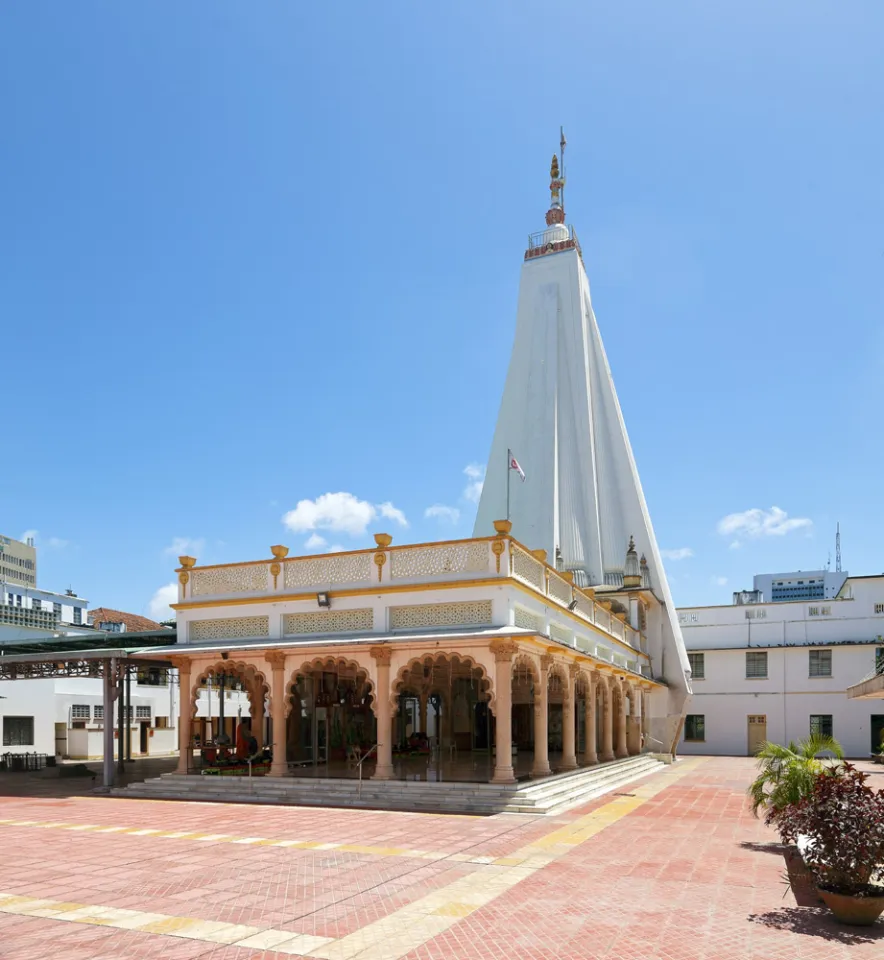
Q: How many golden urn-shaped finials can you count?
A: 9